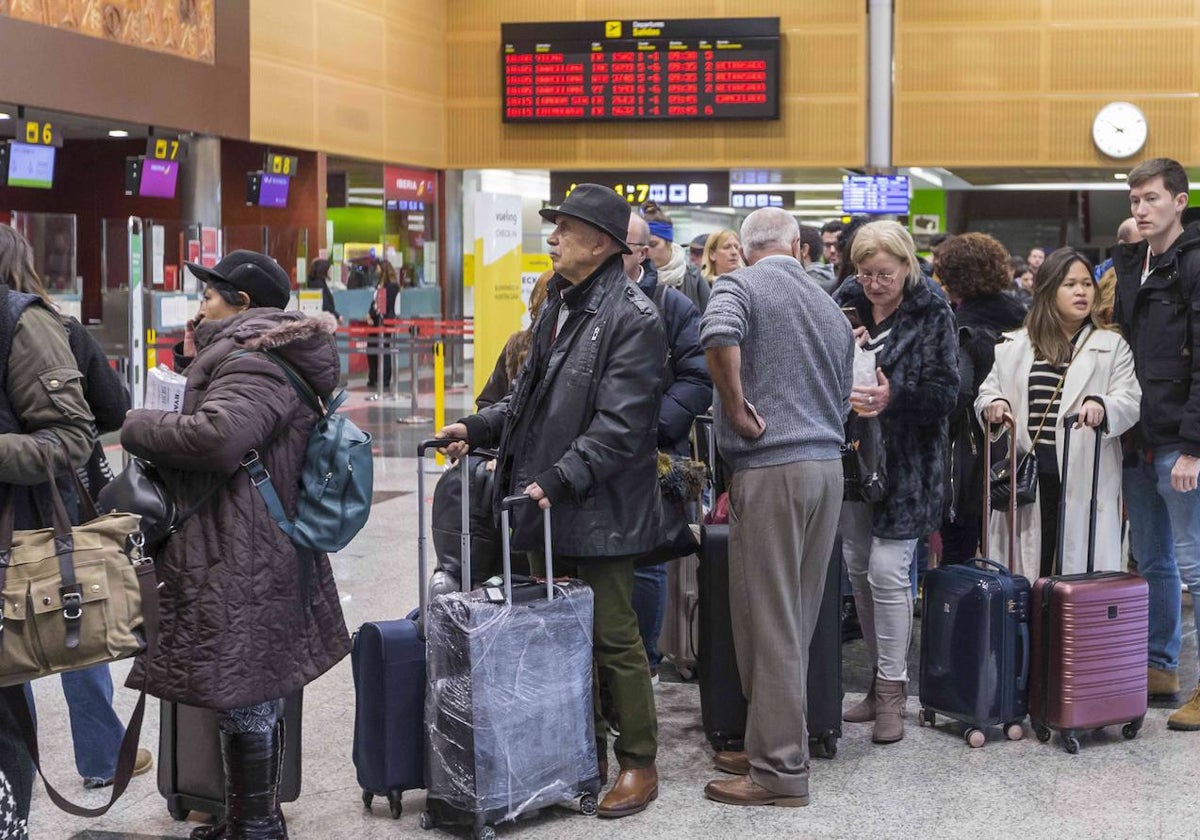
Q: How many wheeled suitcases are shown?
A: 7